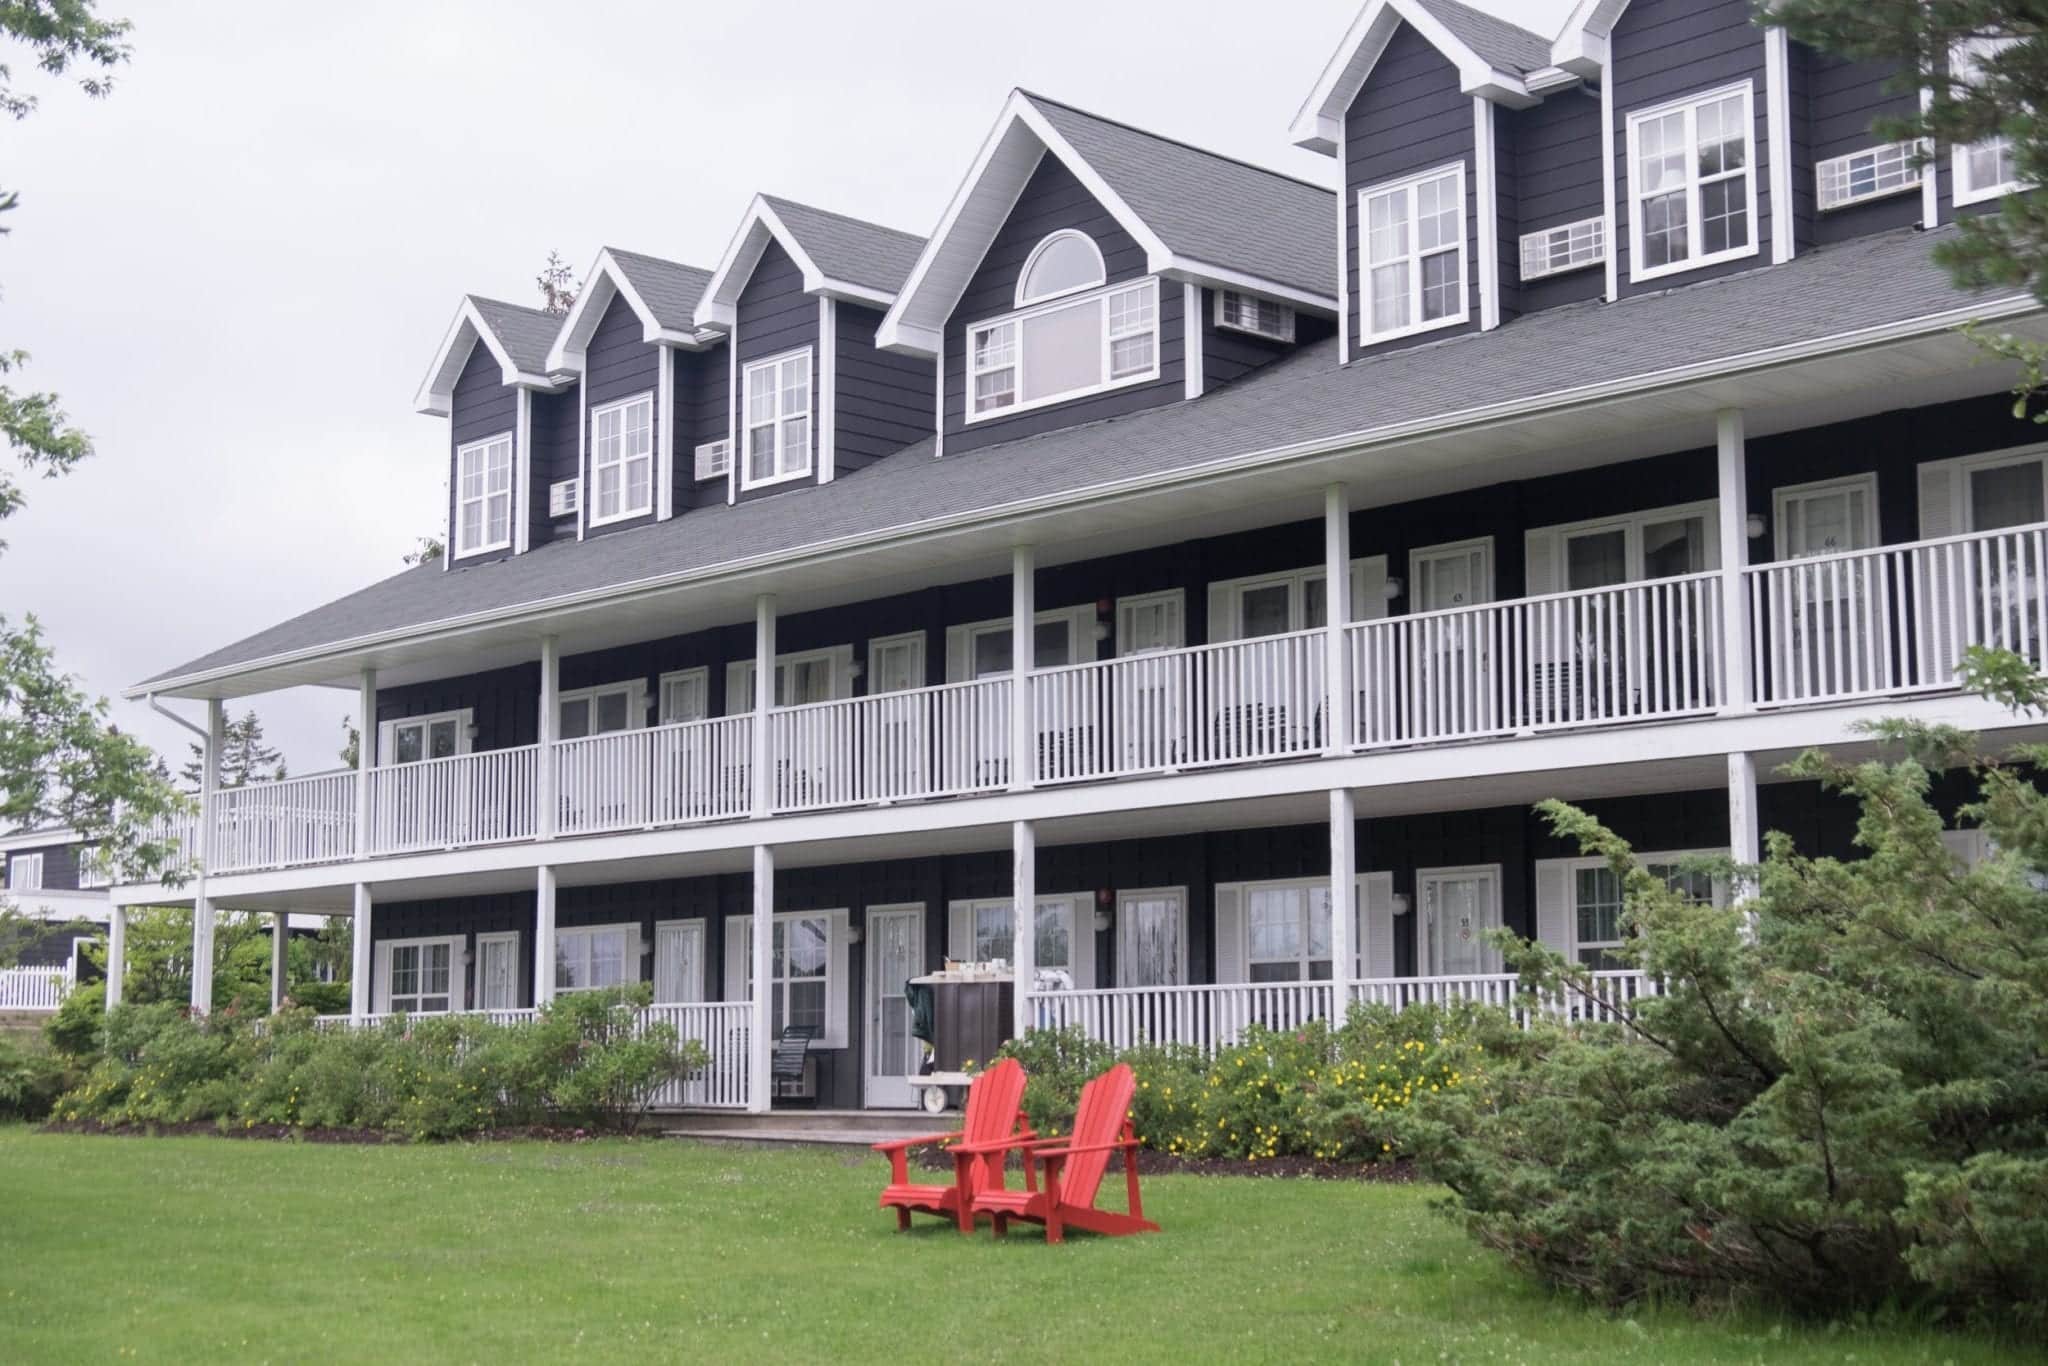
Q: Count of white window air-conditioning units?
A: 5